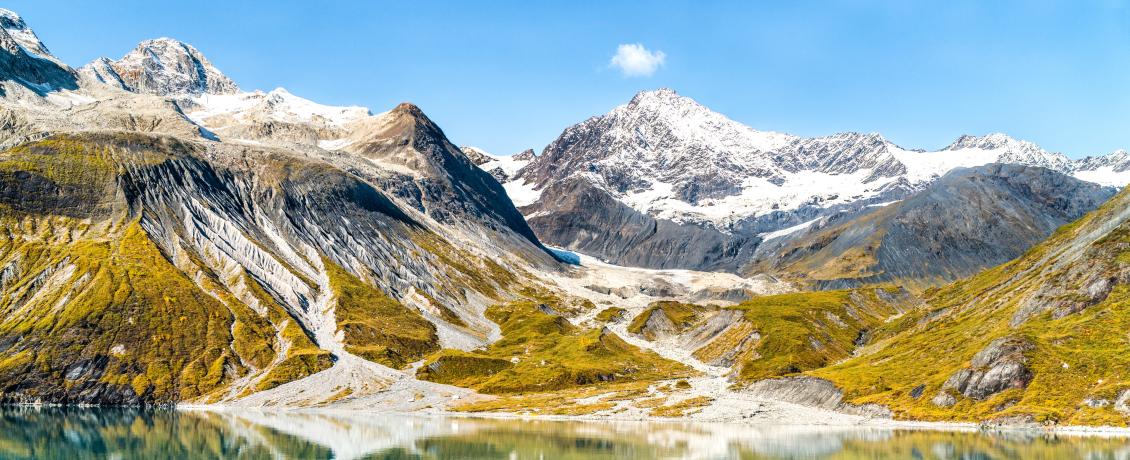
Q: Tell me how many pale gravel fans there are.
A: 2